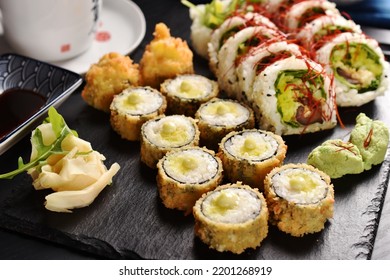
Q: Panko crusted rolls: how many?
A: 8